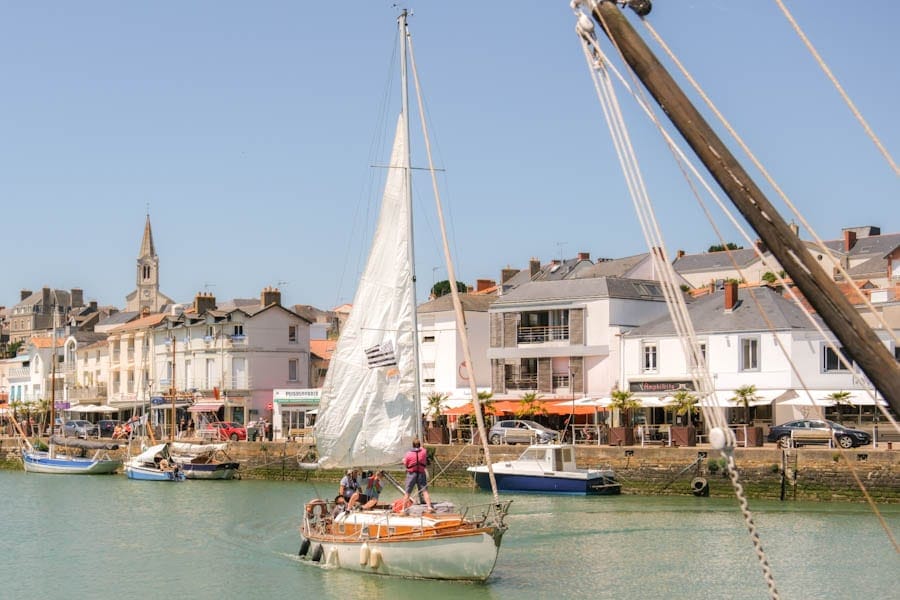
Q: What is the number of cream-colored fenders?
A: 3